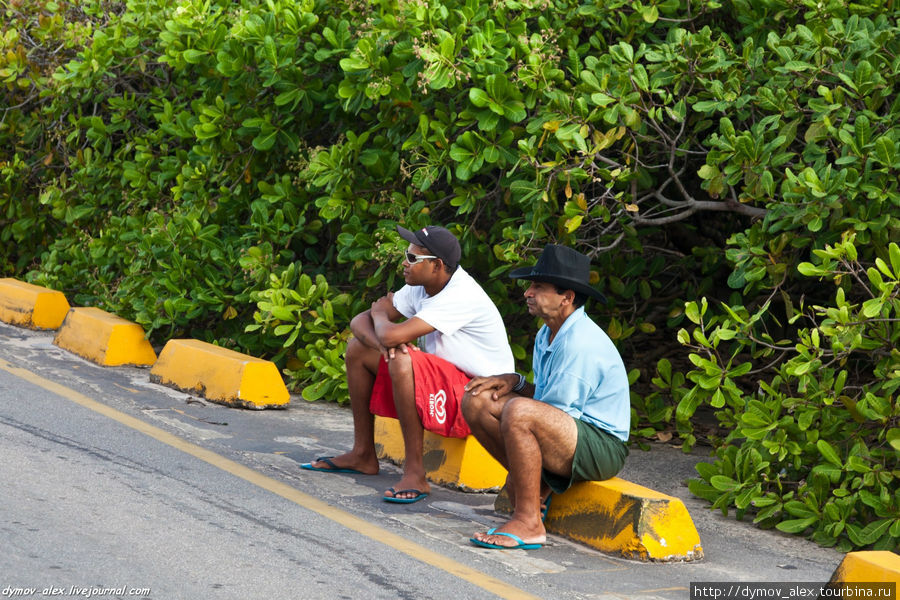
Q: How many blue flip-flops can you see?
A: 4